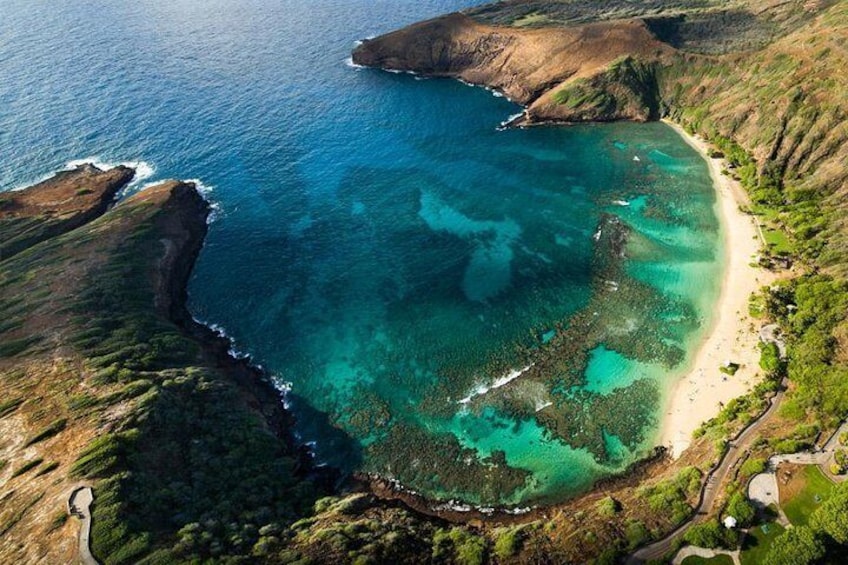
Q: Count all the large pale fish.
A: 0